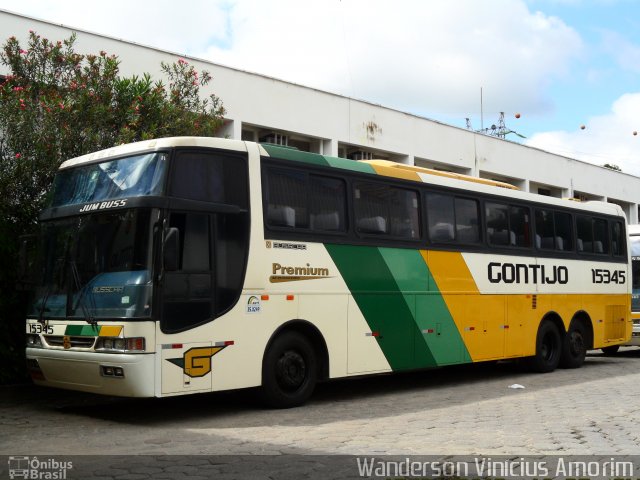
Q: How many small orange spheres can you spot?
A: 3